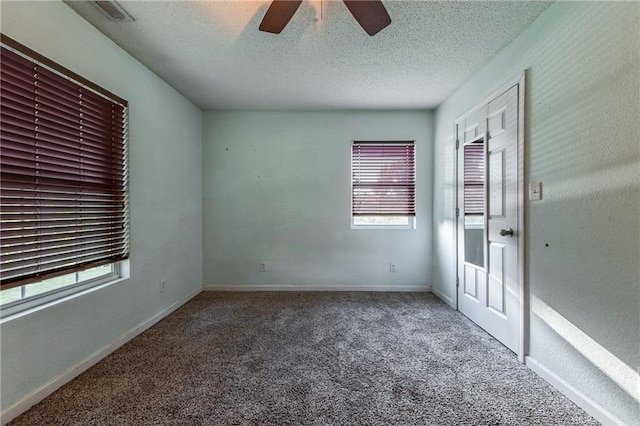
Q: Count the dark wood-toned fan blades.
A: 2